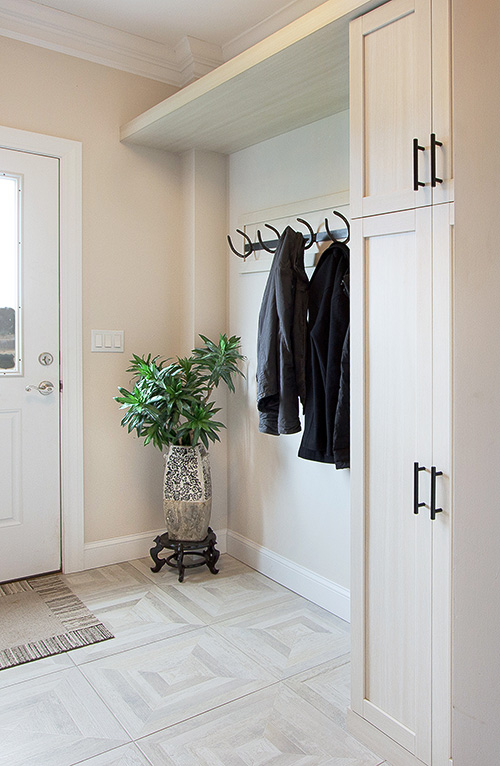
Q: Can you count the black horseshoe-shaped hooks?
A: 4